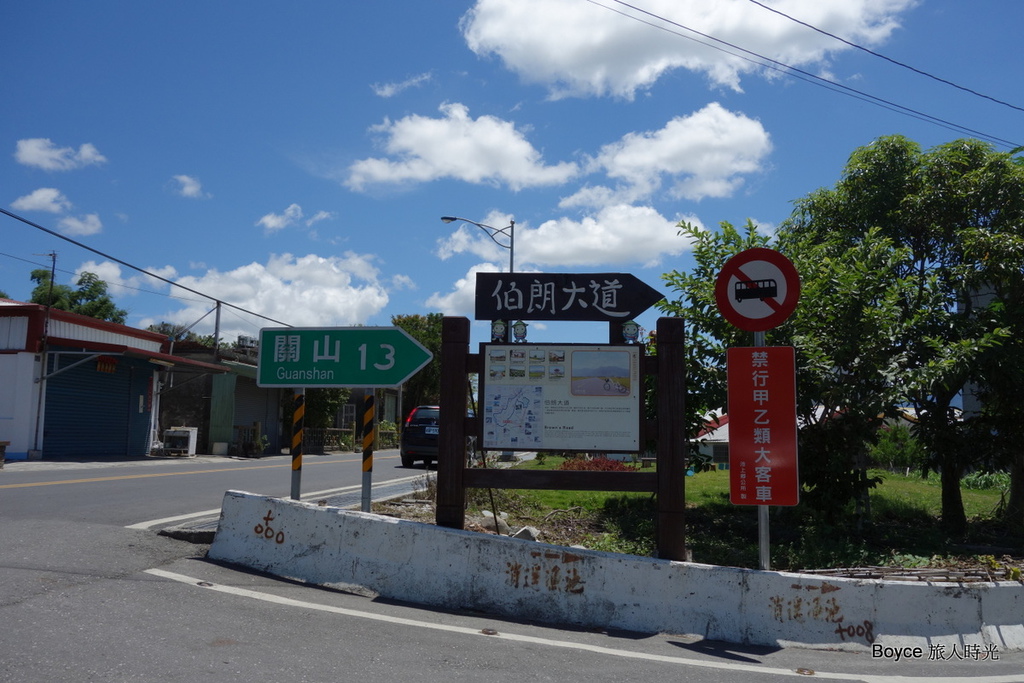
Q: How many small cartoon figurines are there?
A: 3